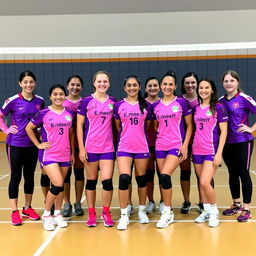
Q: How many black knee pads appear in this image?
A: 11